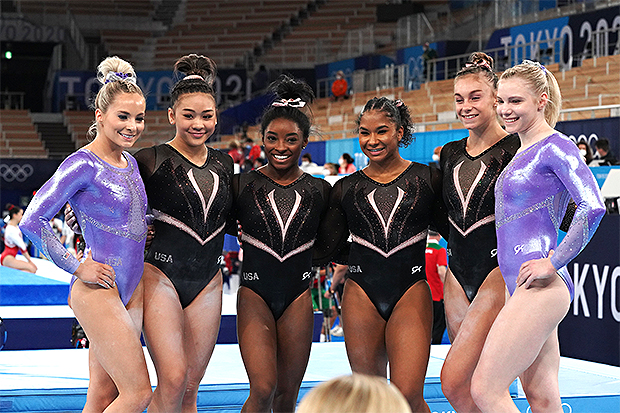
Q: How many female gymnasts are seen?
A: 6